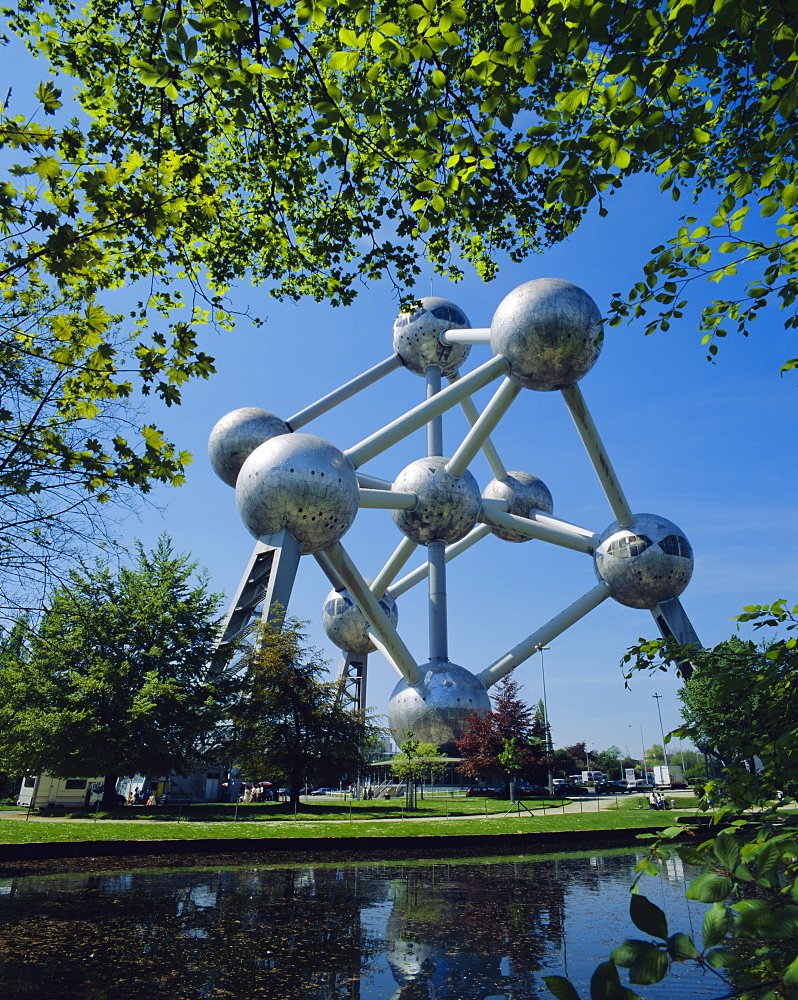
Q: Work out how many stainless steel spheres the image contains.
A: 9